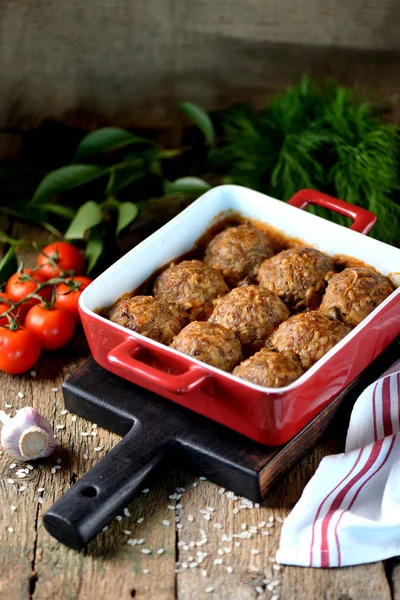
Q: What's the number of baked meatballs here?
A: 9